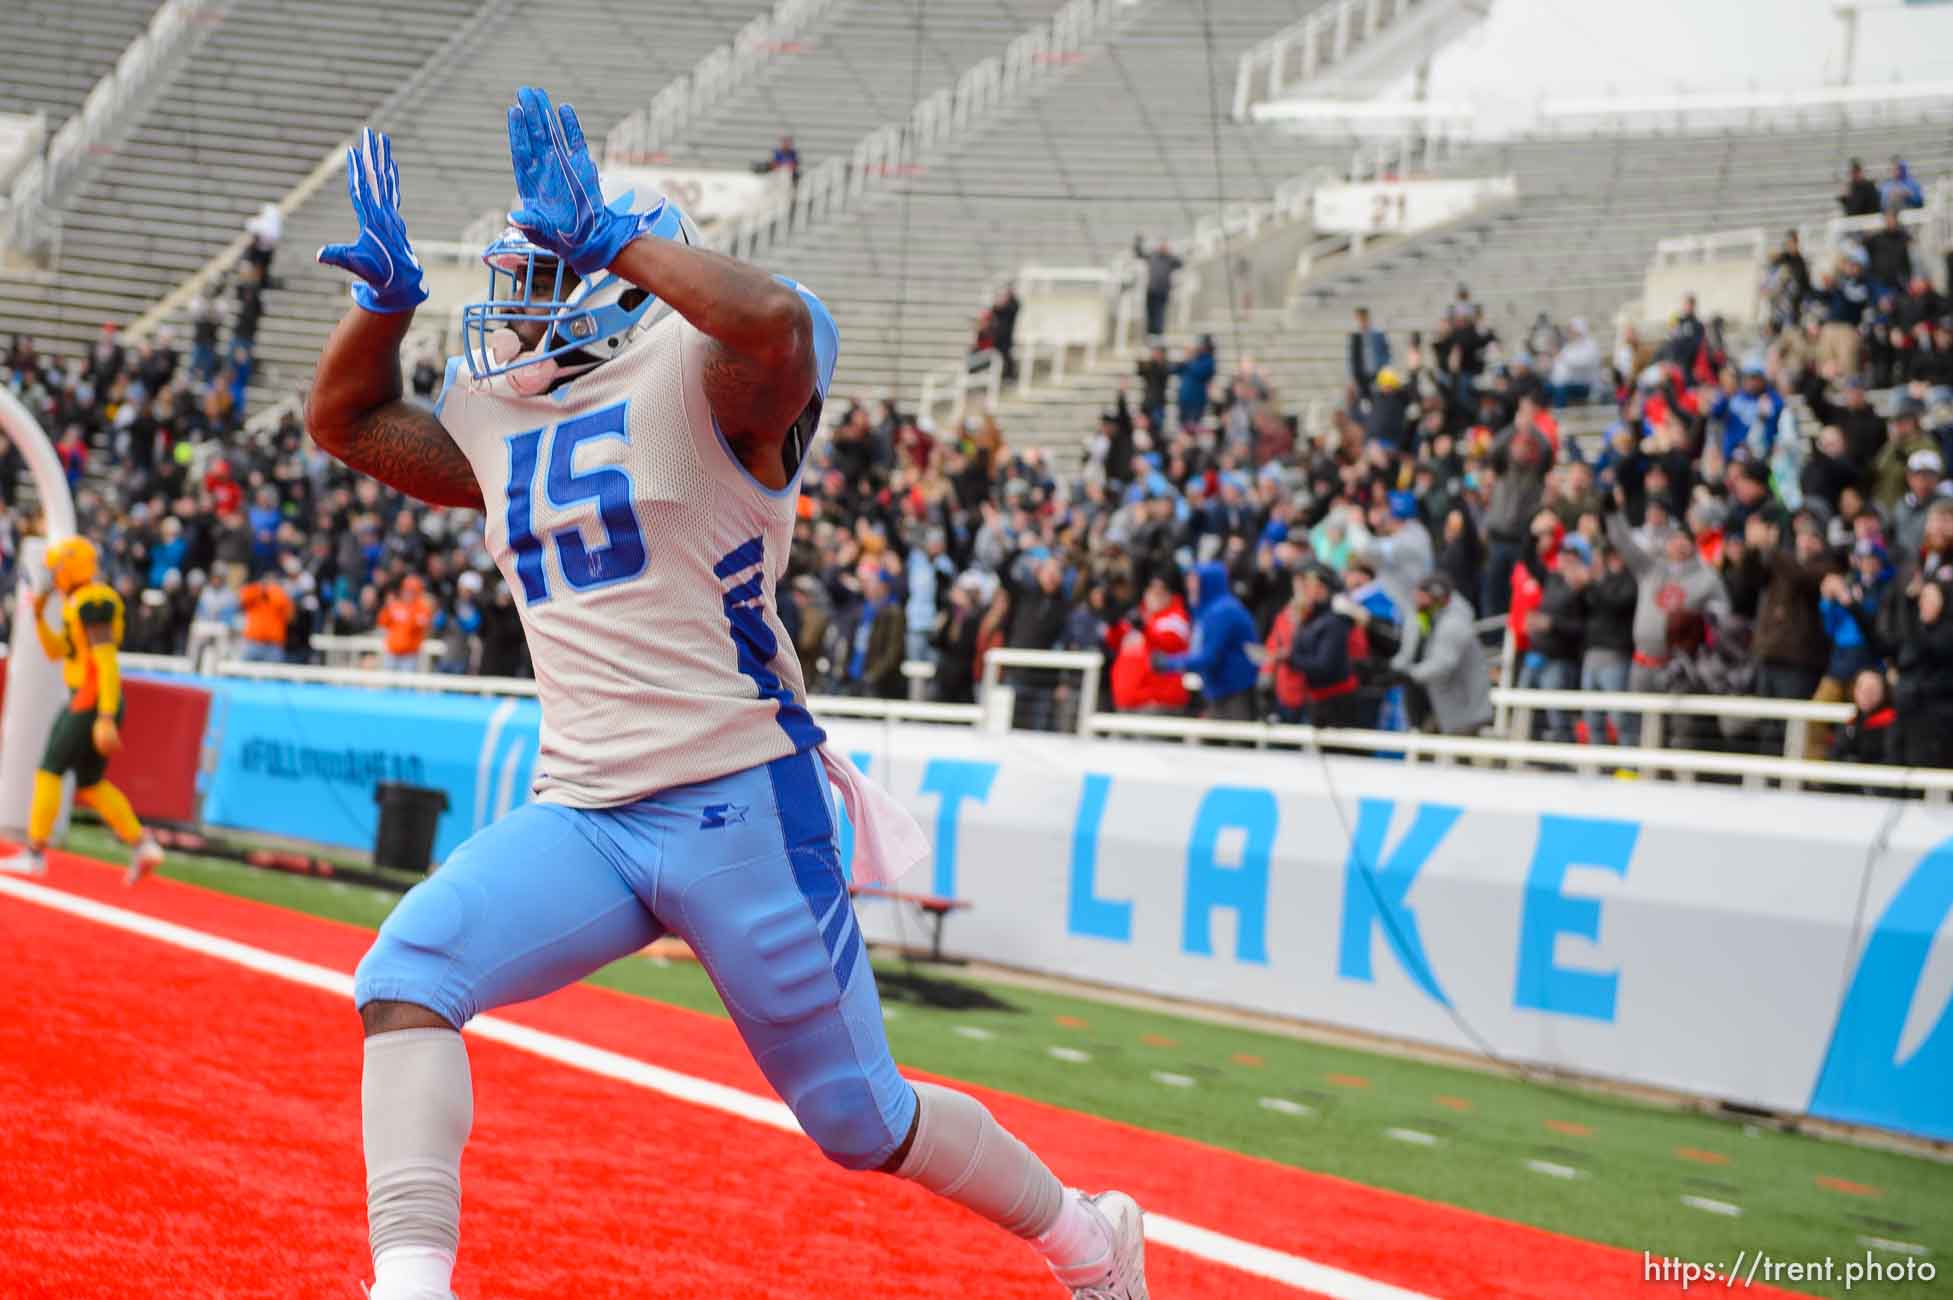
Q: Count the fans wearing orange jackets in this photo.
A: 2